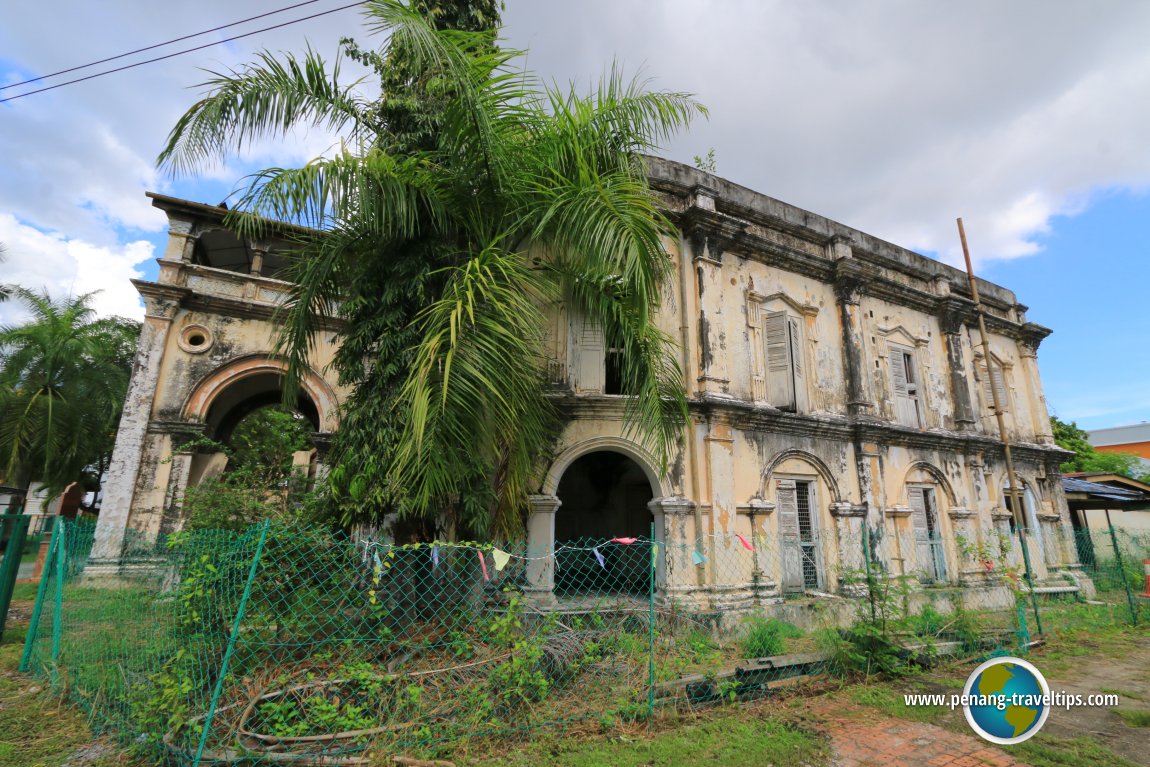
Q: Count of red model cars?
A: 0